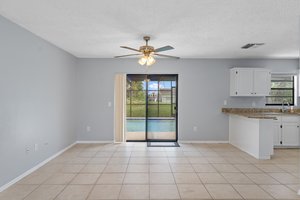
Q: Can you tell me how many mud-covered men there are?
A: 0